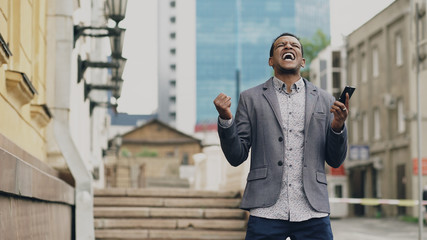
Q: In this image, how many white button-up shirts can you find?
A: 1